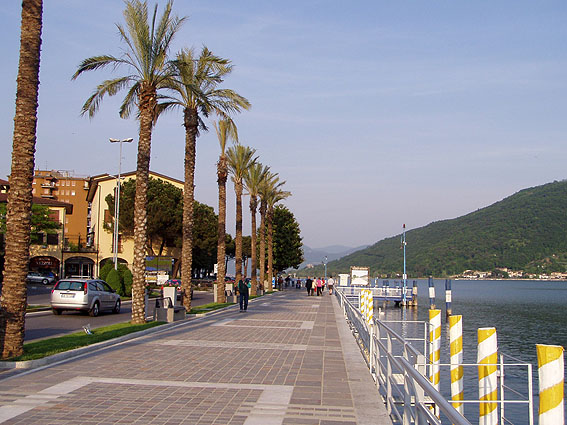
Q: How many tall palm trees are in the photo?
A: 8